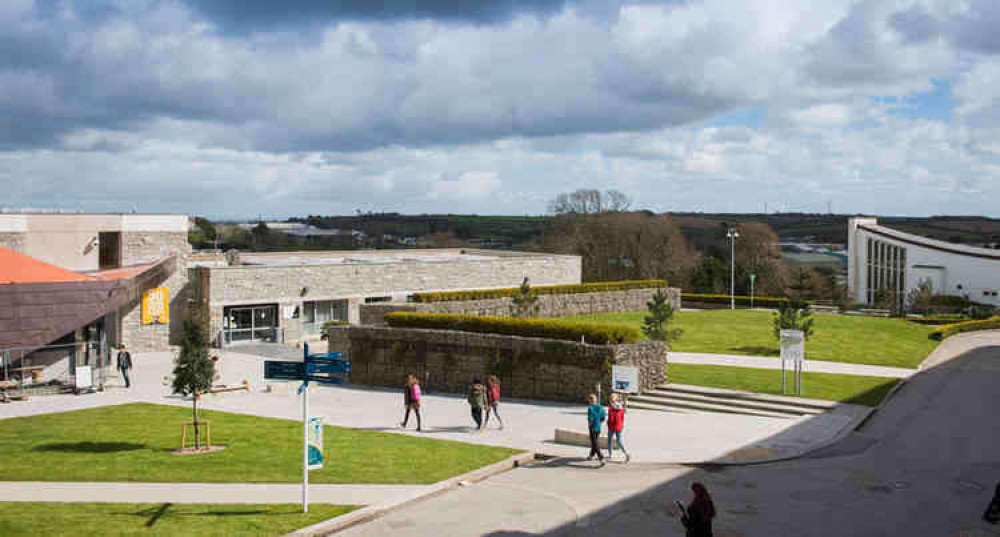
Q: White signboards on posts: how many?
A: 2